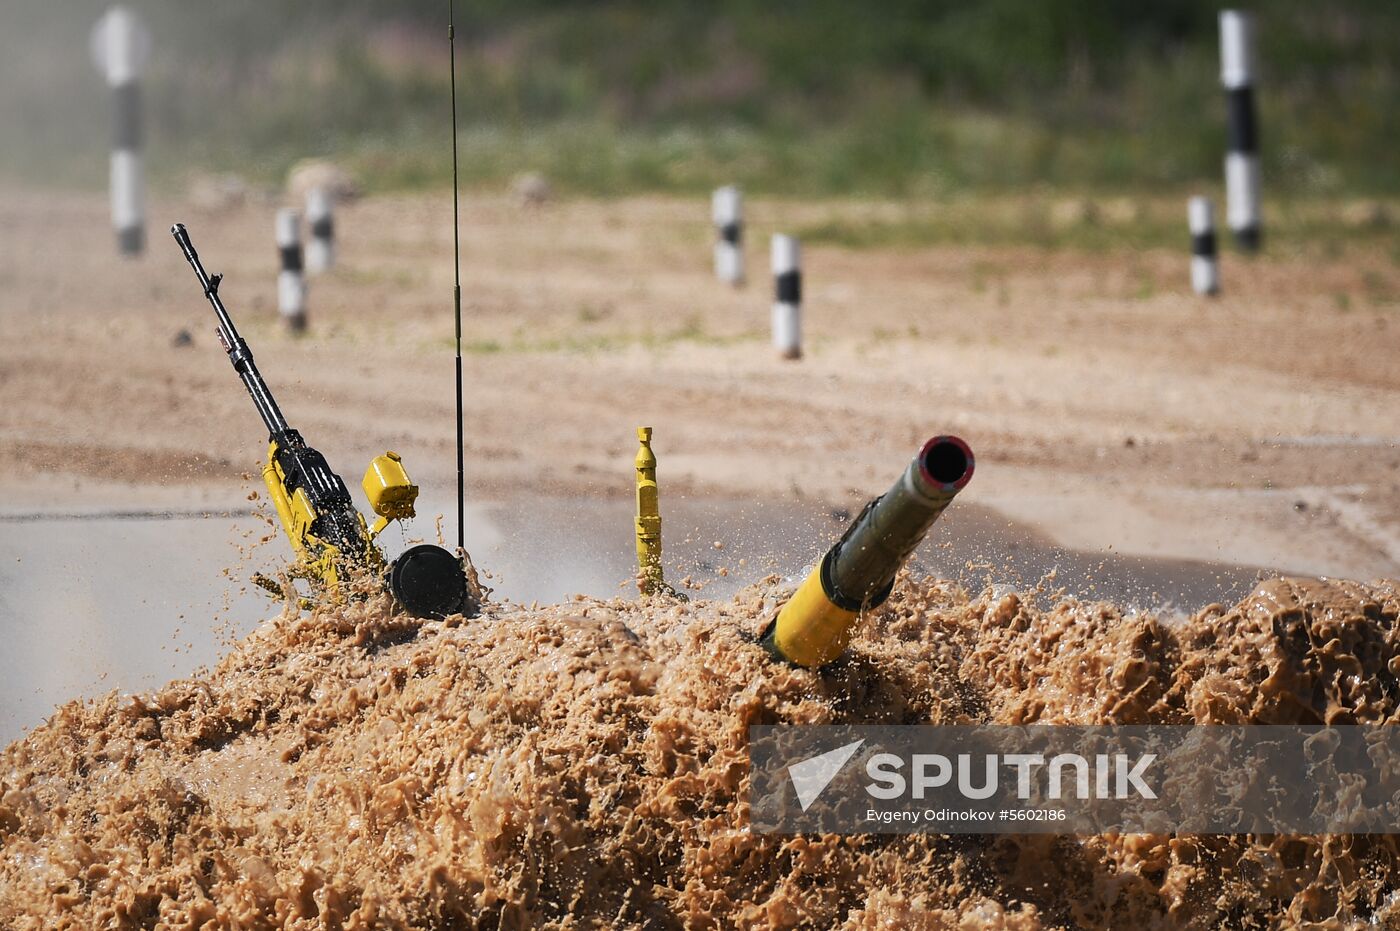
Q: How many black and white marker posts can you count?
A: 7